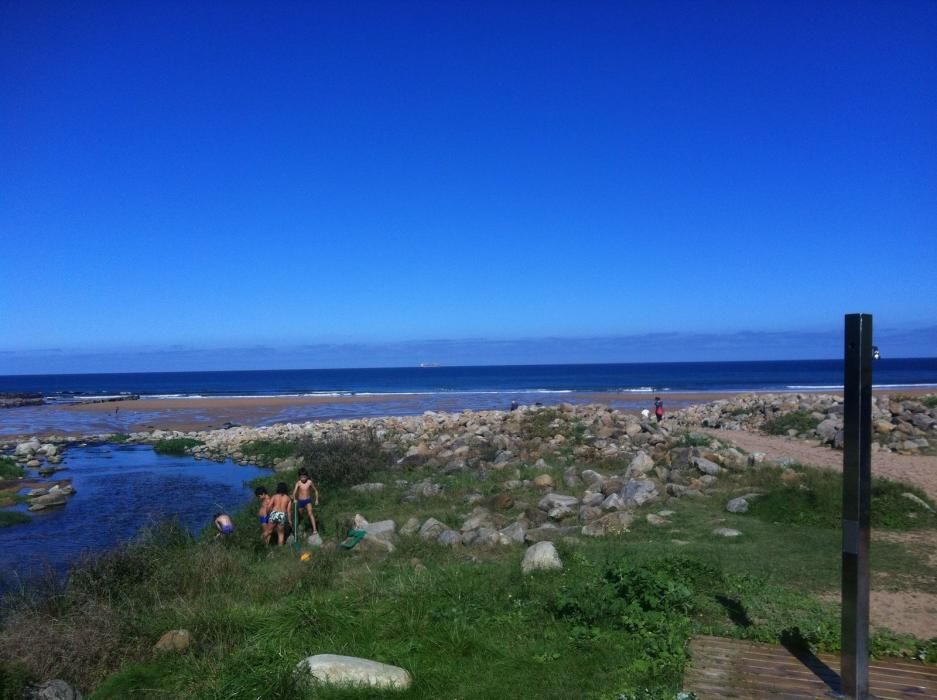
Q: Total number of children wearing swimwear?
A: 4